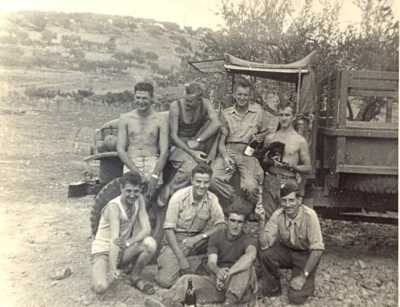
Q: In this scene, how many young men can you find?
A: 8